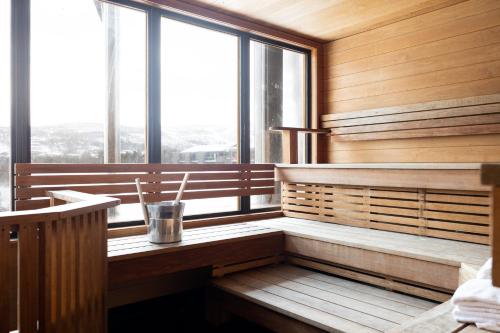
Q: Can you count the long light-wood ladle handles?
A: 2